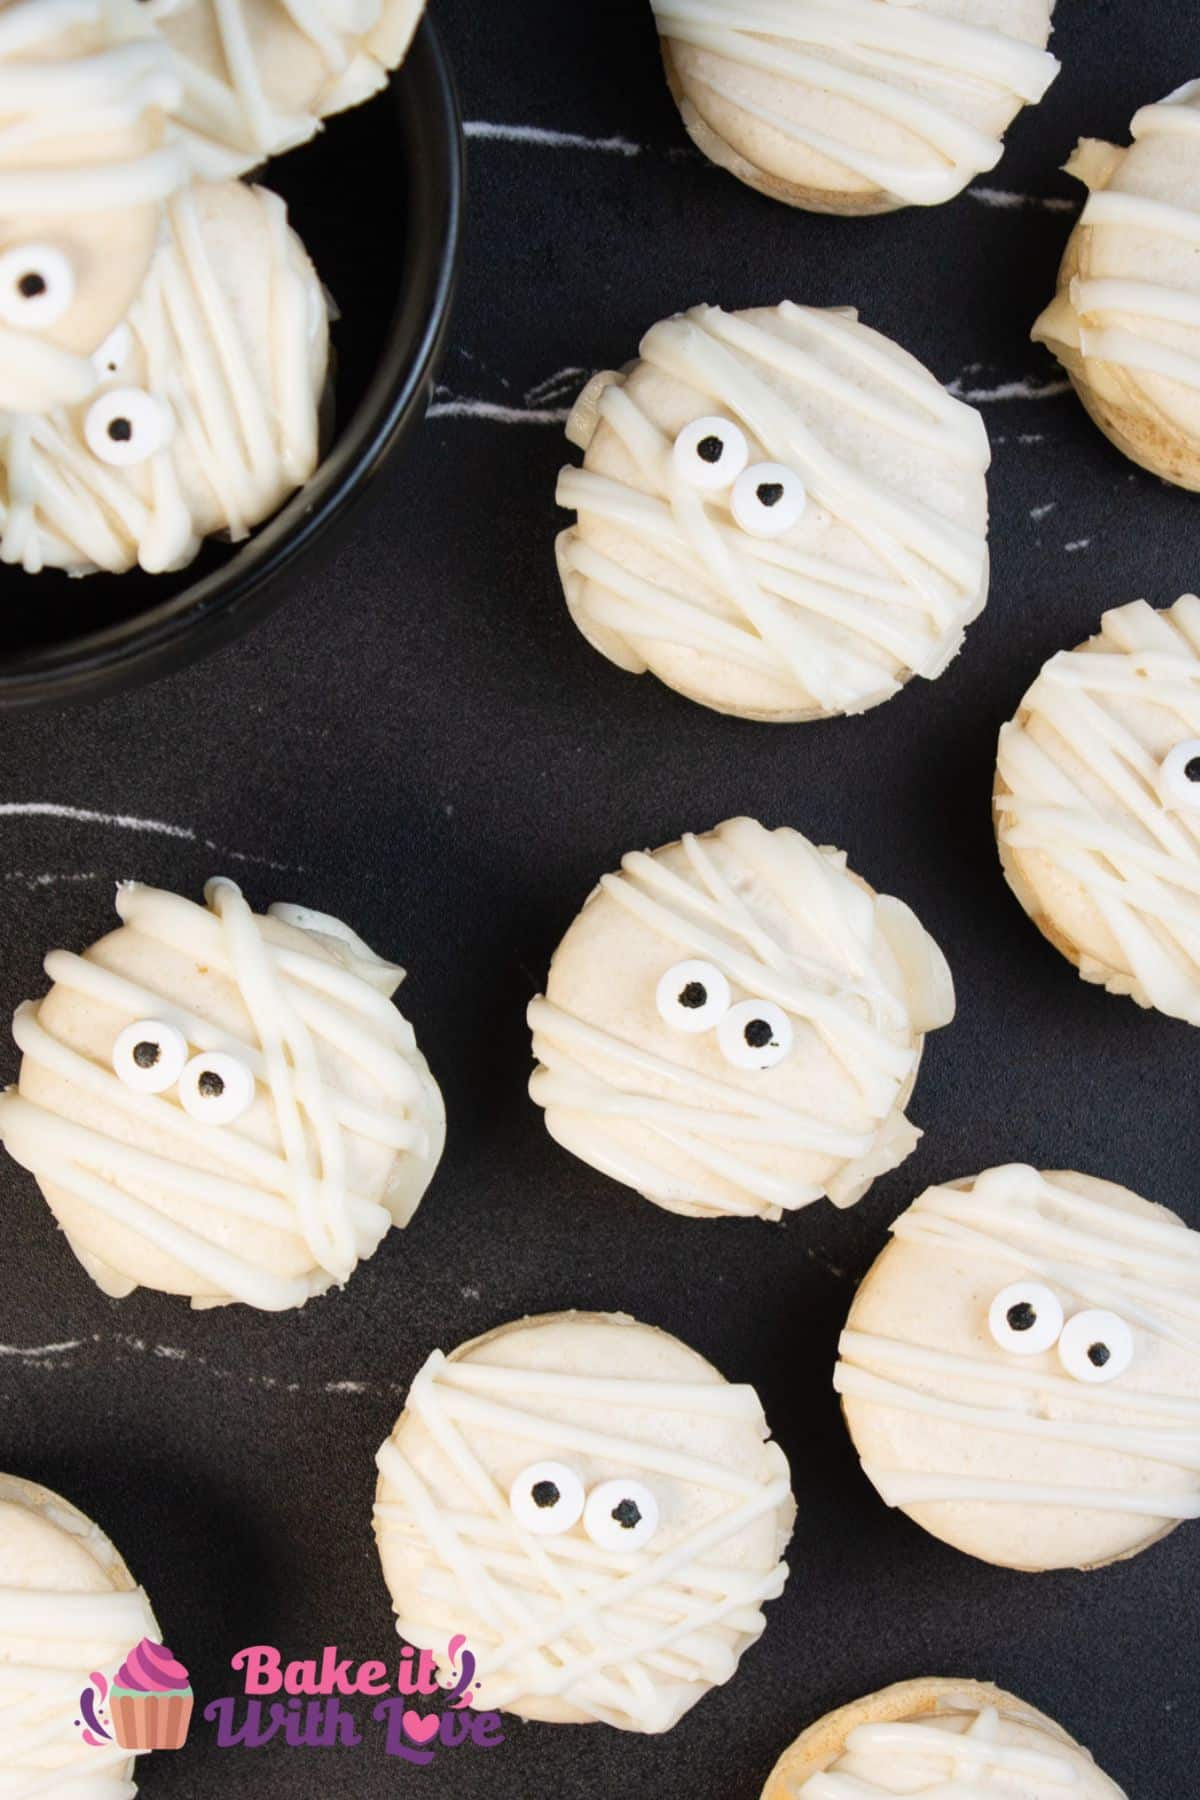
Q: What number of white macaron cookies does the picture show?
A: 13